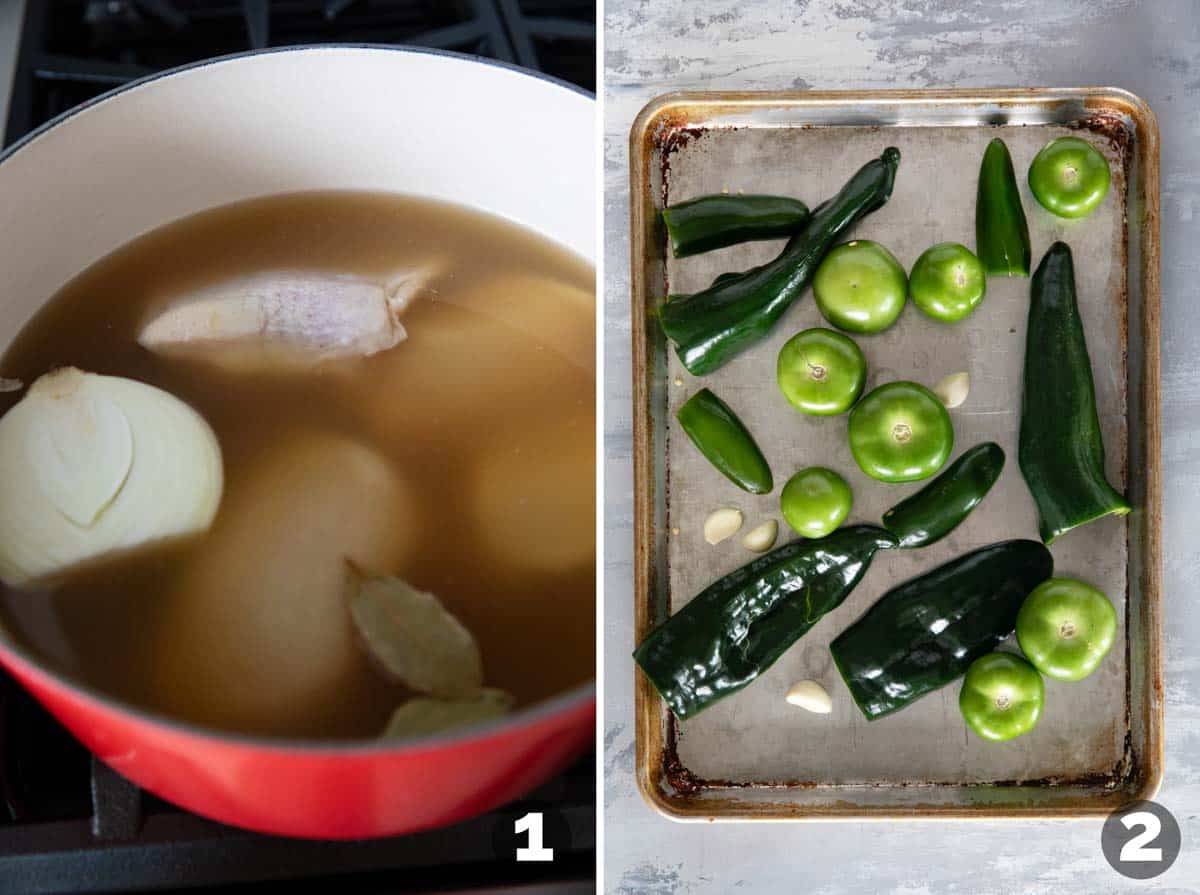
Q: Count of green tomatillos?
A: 8